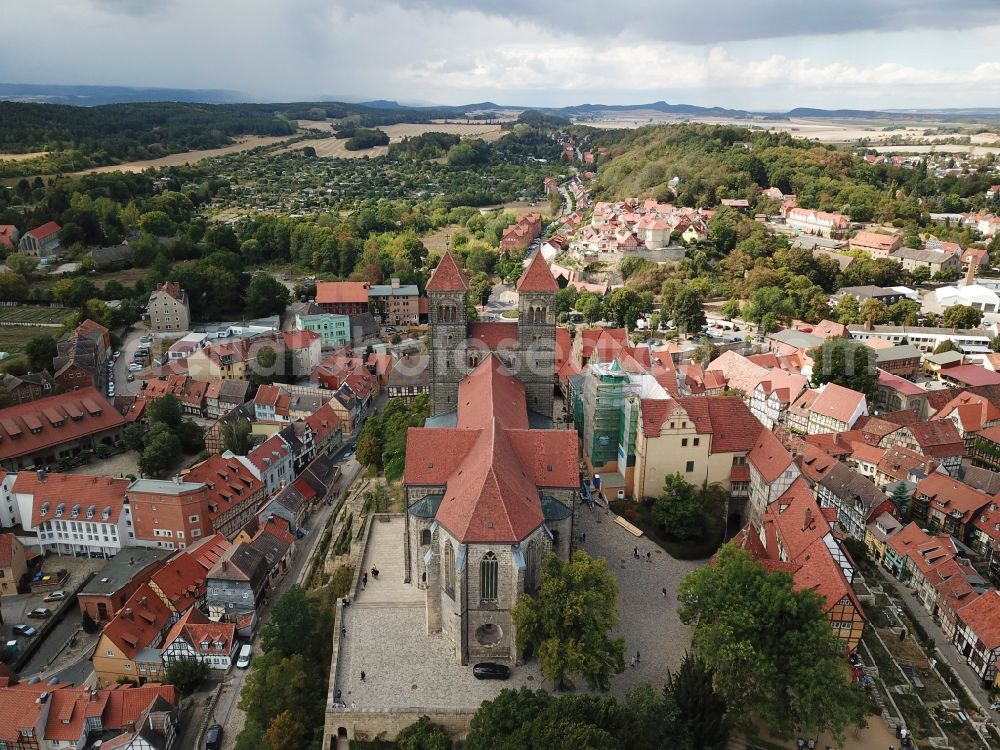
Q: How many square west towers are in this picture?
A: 2